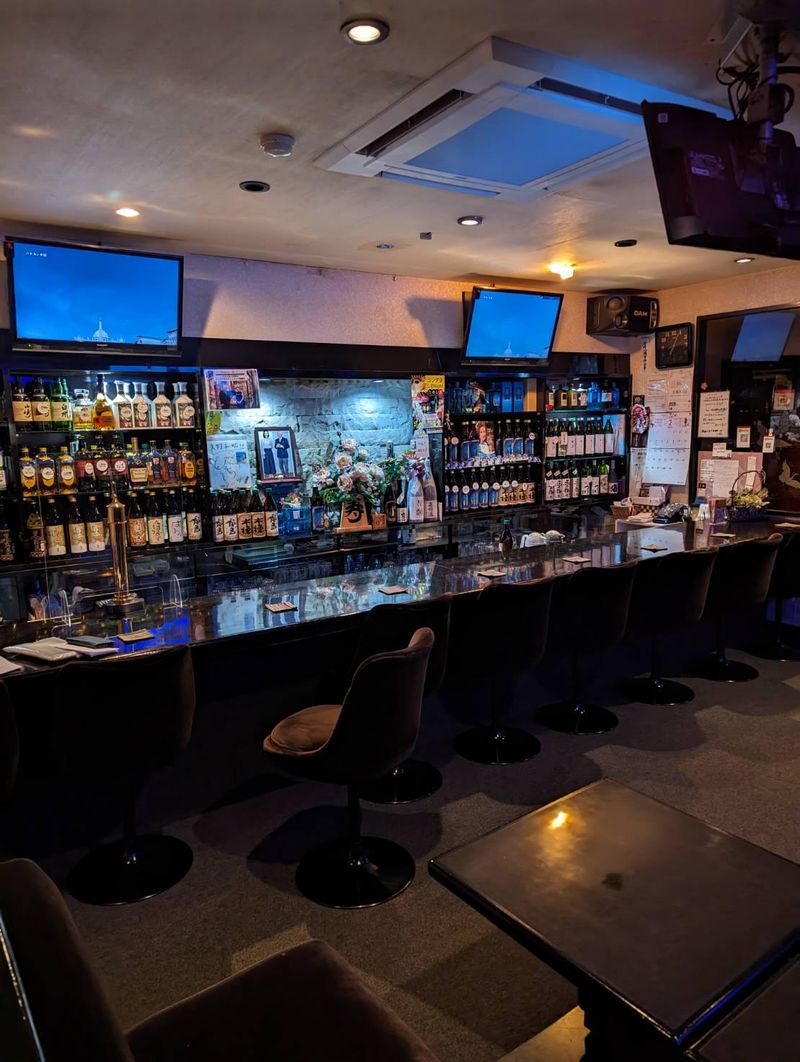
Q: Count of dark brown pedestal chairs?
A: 9